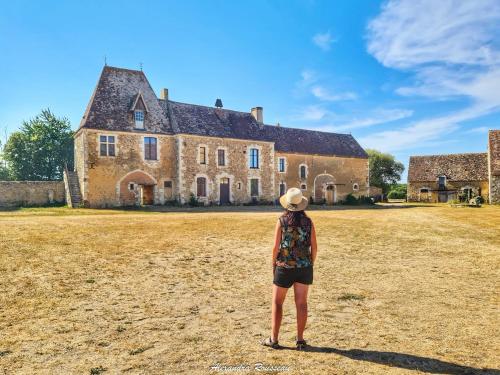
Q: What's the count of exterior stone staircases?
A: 1